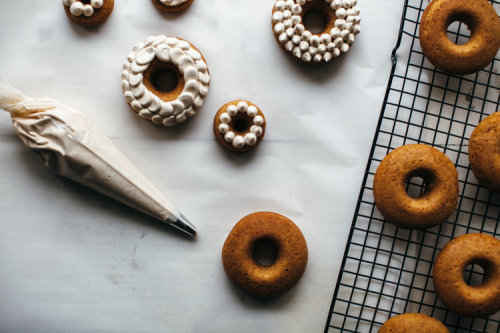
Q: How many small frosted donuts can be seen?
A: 3